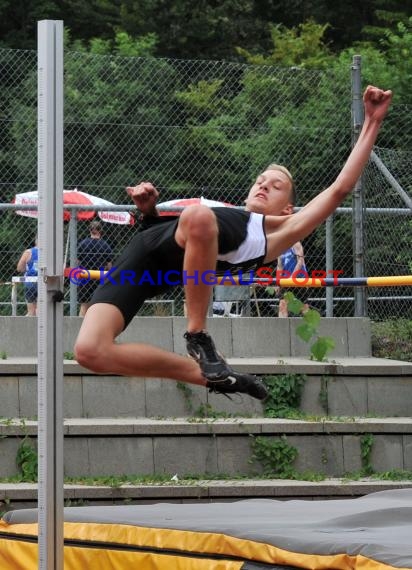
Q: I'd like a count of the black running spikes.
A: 2